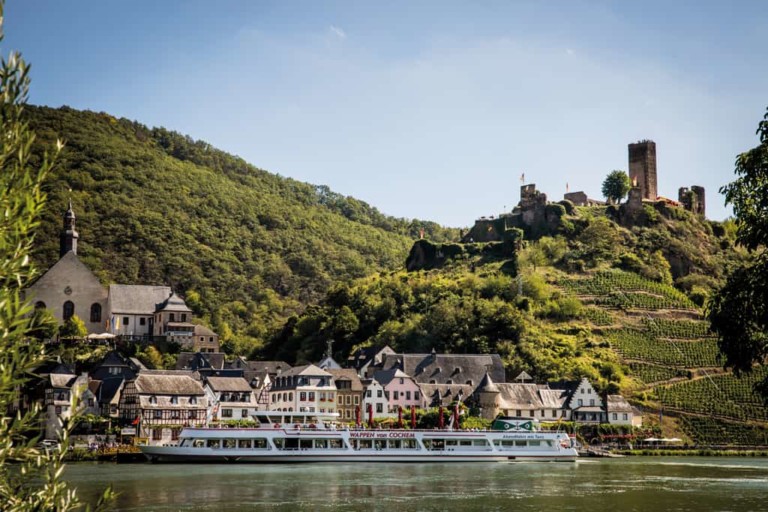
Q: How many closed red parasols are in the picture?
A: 6